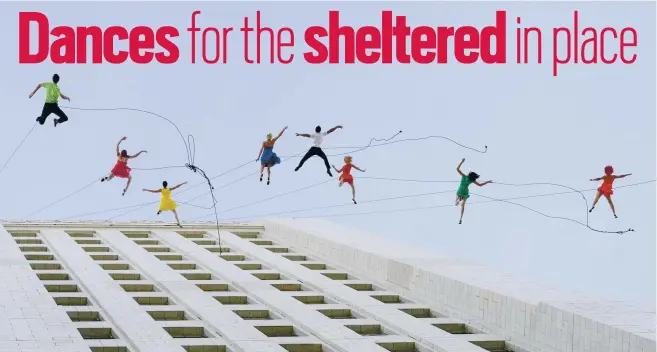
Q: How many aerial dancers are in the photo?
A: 8